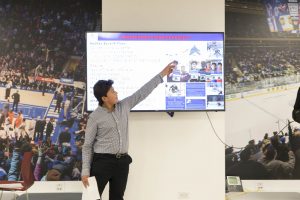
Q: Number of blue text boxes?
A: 3